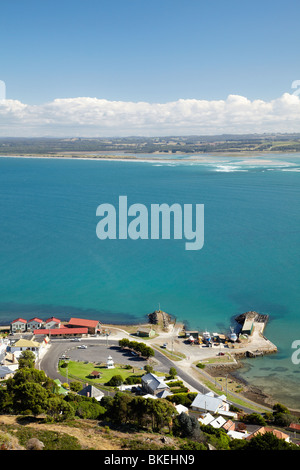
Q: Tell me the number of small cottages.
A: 3